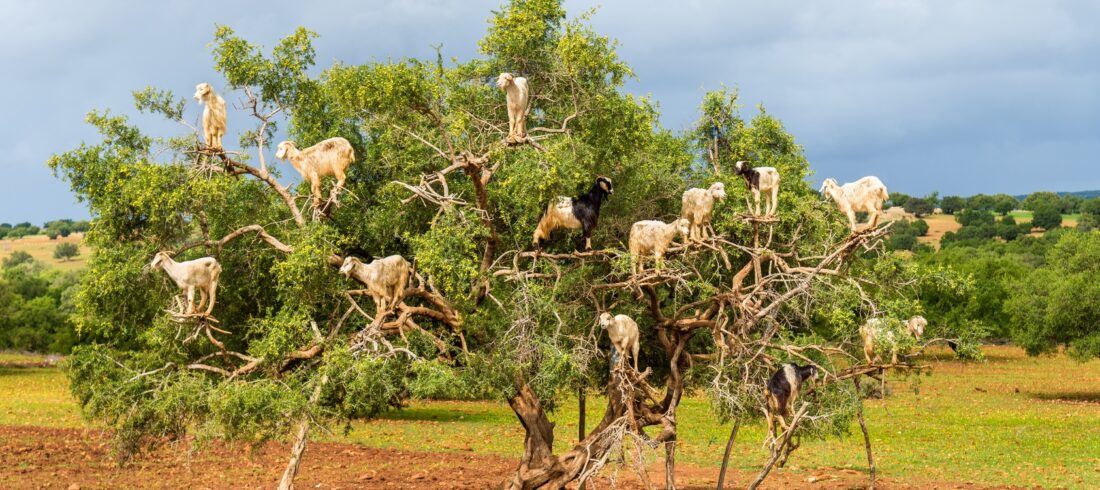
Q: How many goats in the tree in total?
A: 13